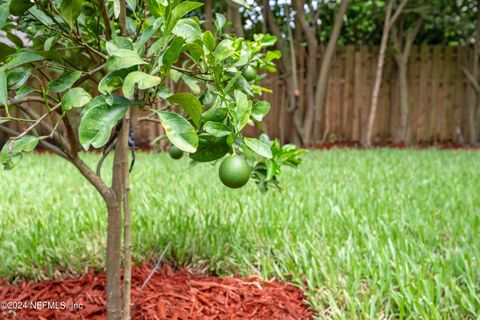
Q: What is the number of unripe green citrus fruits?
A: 3